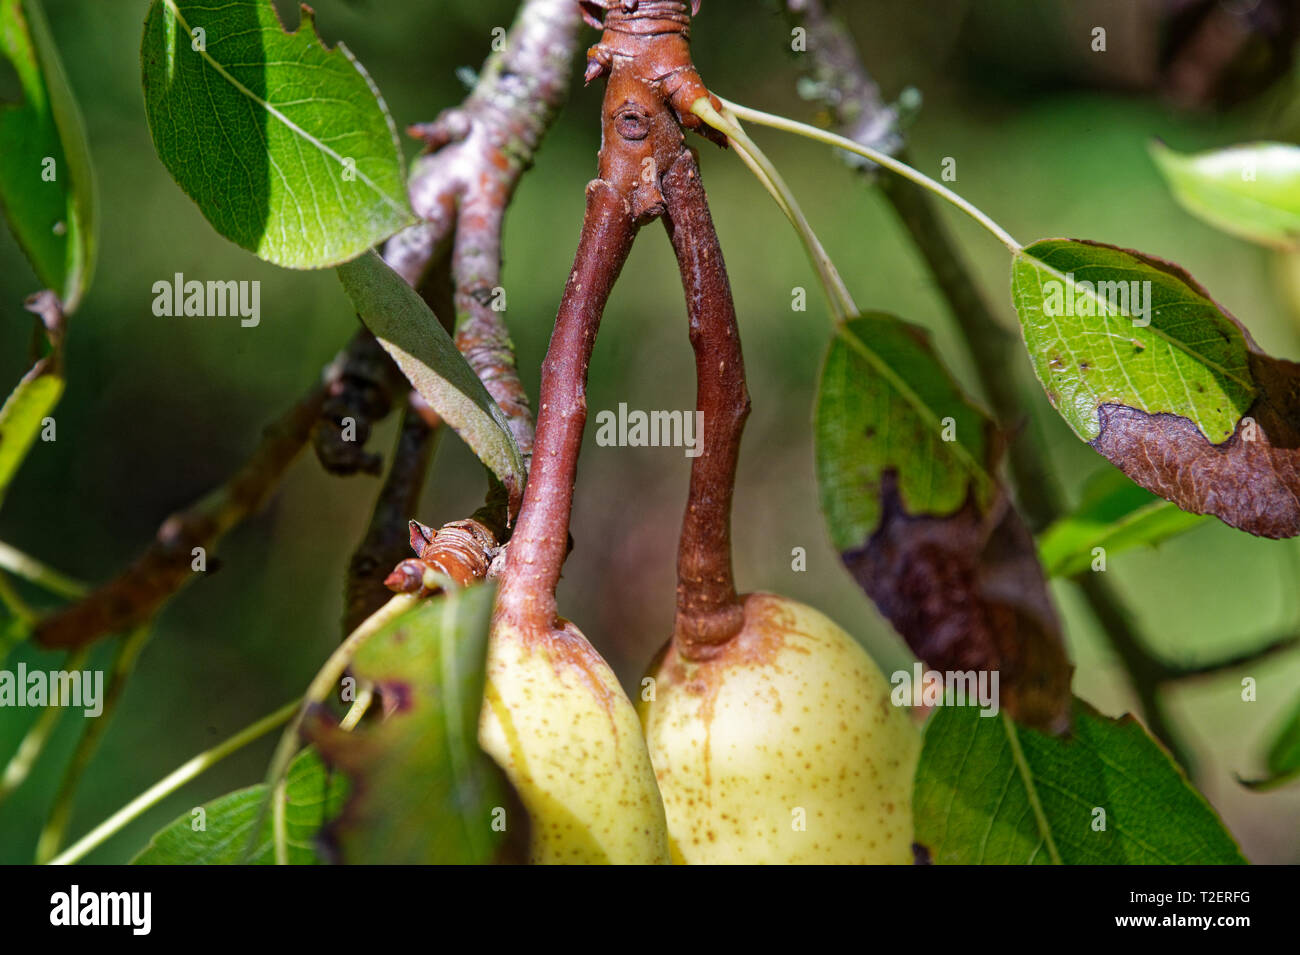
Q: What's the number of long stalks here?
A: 2